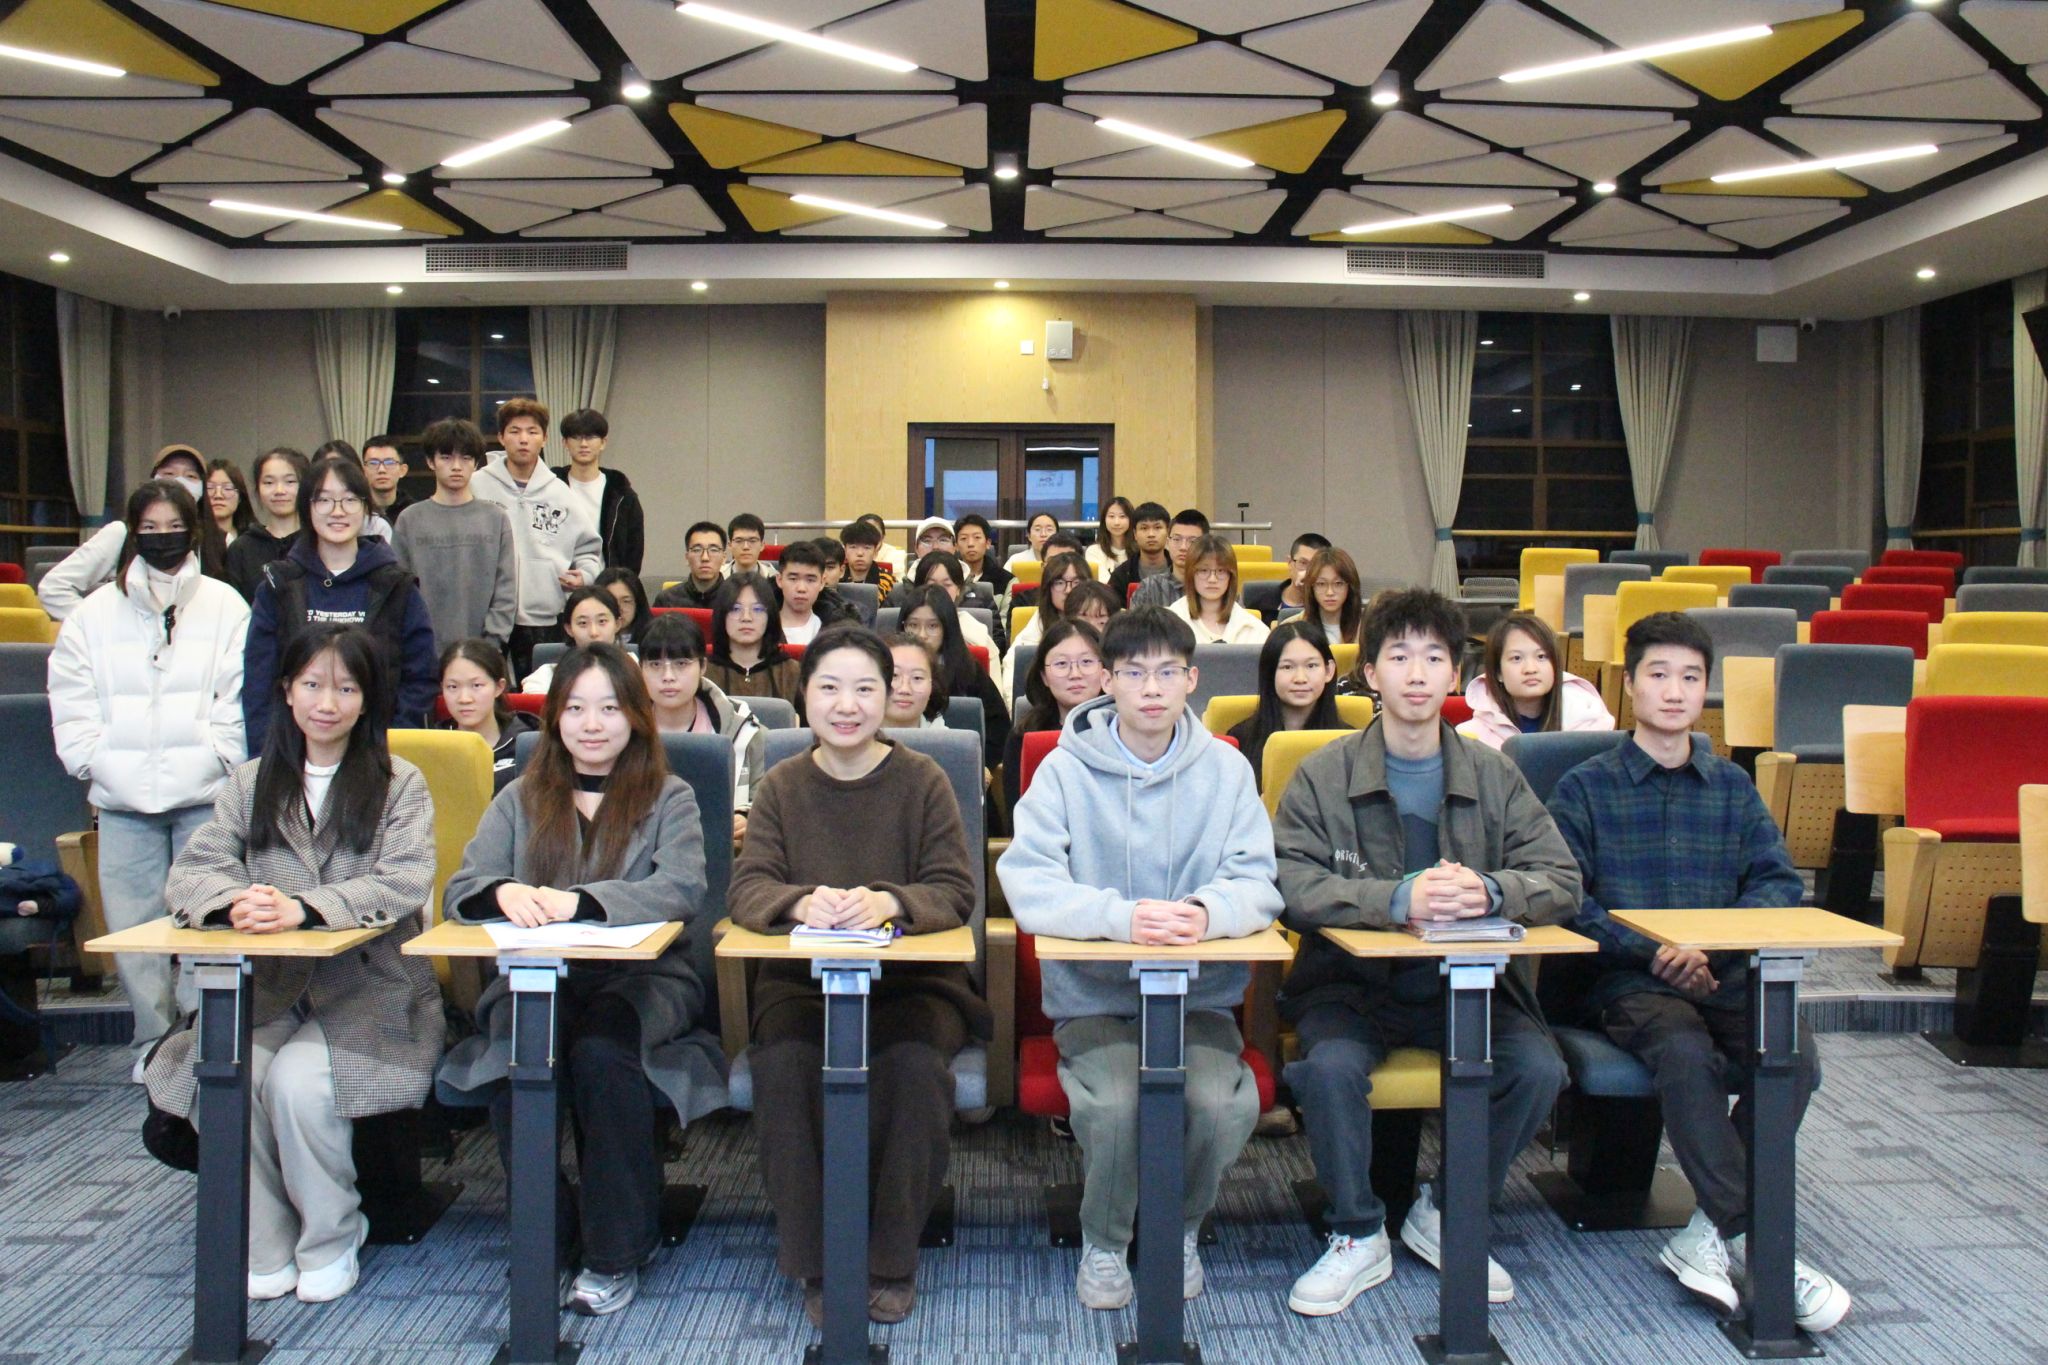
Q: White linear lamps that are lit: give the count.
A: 9